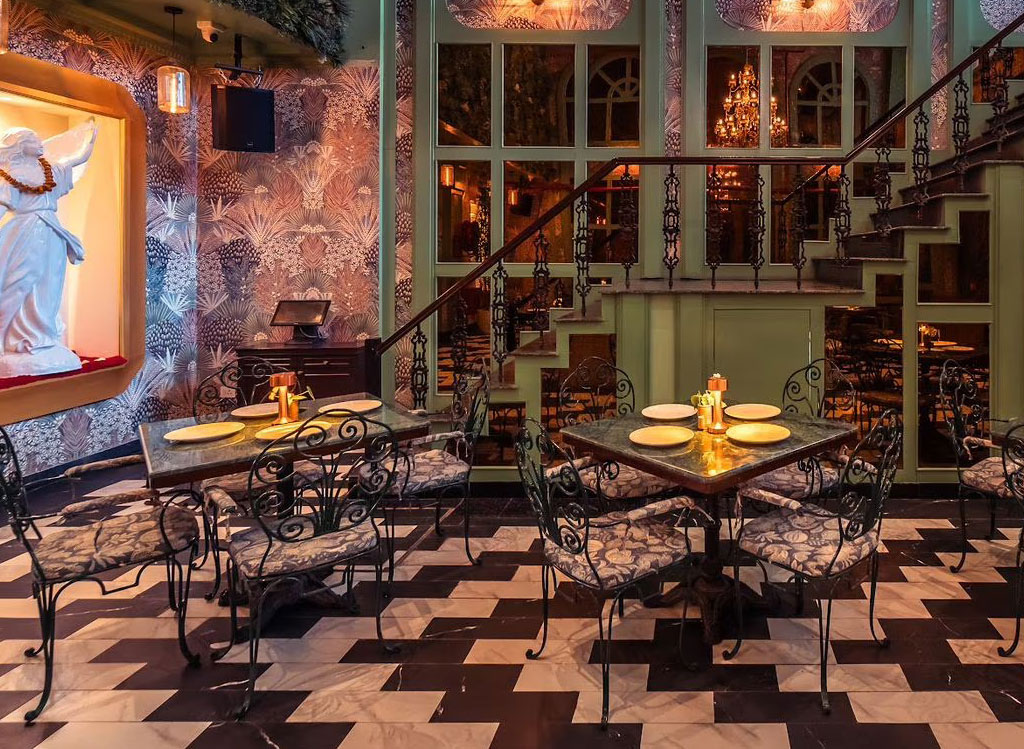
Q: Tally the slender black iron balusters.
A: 15